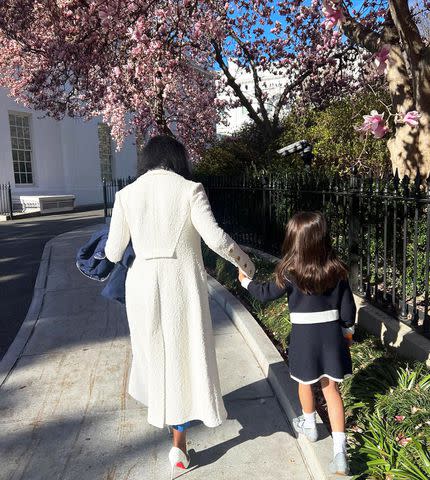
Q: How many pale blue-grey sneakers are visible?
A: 2